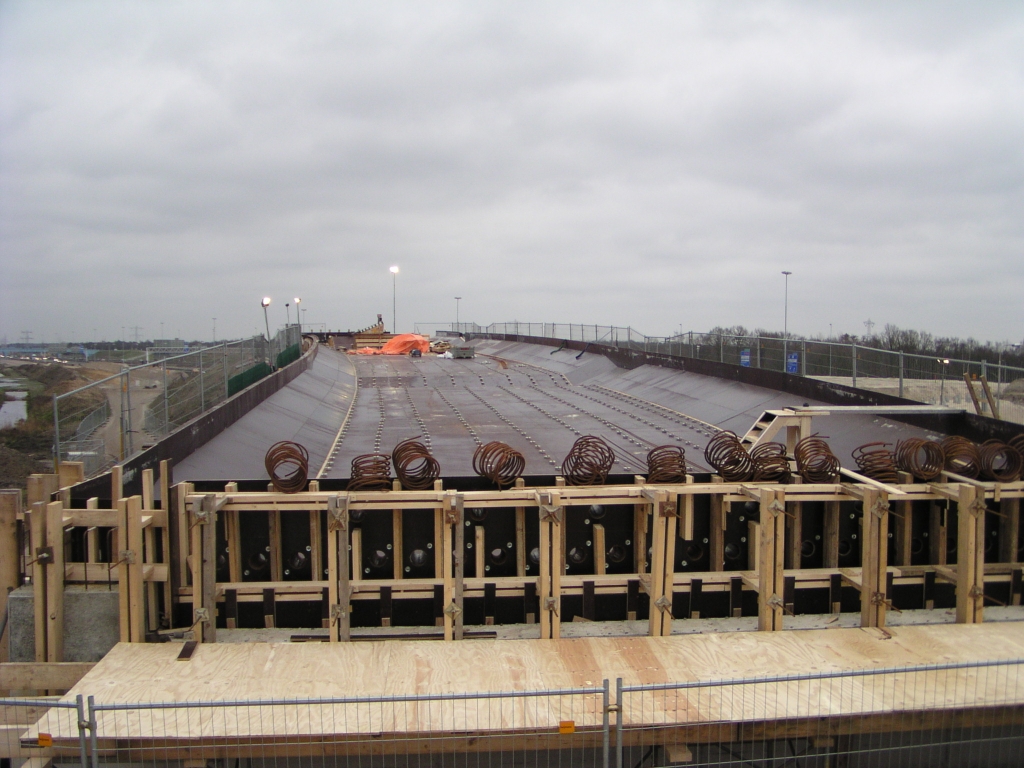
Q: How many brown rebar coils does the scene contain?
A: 14